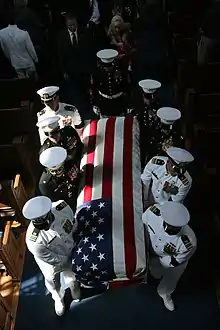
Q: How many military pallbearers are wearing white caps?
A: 9